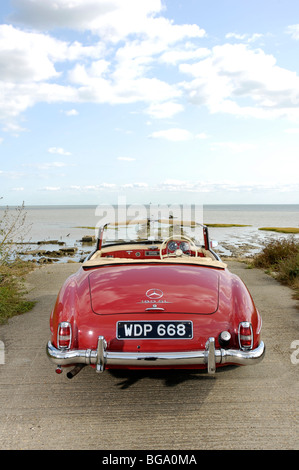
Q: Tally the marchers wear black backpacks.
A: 0